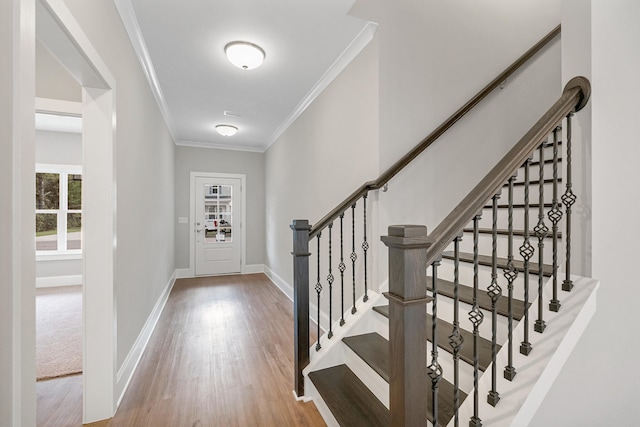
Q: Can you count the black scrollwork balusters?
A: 14